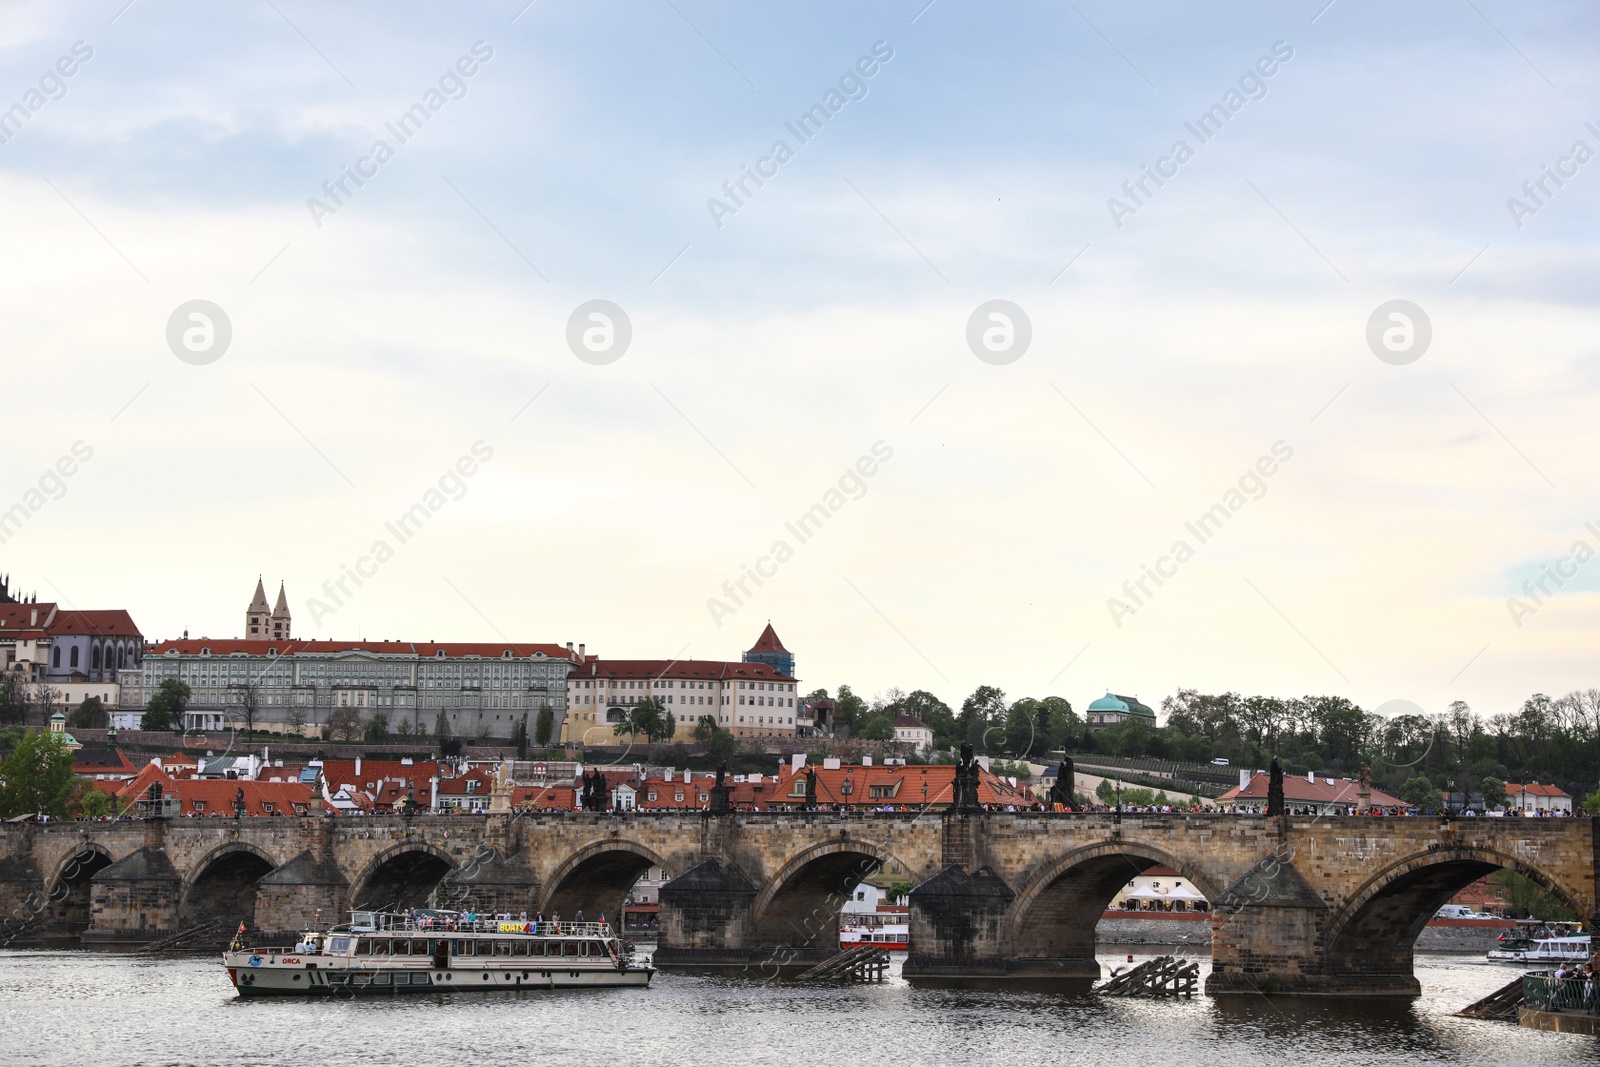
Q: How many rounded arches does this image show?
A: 7